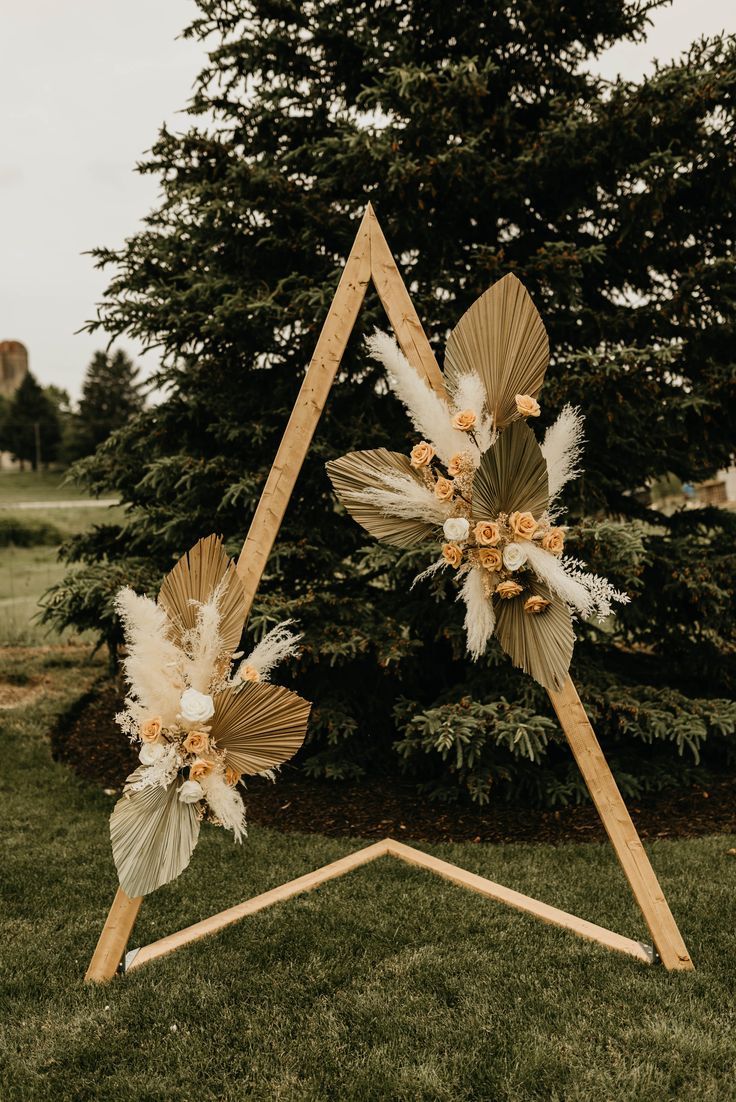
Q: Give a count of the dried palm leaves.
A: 7